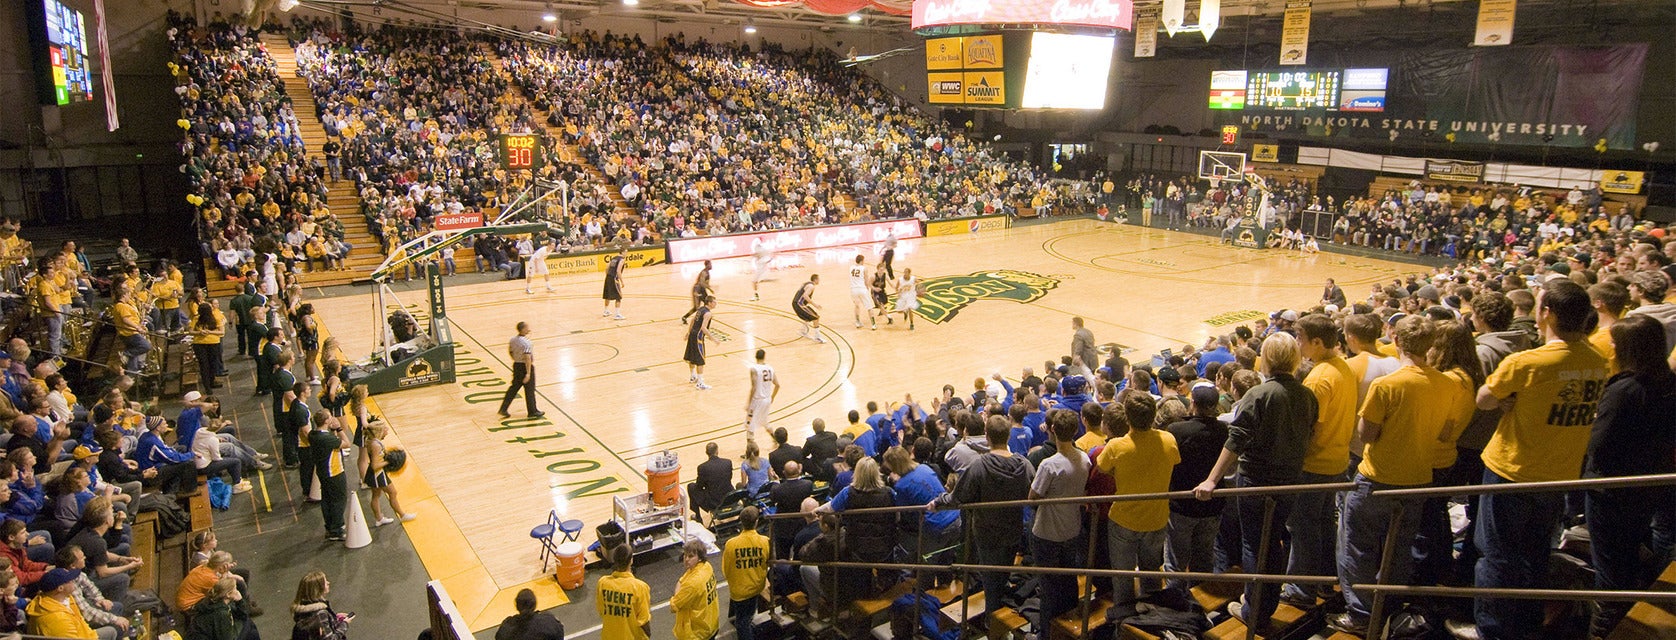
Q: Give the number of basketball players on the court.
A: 10